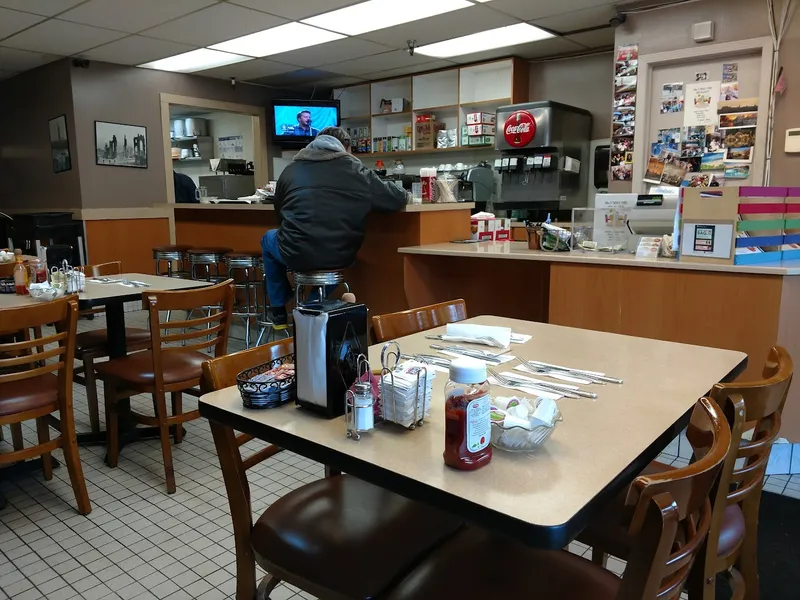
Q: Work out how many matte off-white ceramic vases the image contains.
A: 0